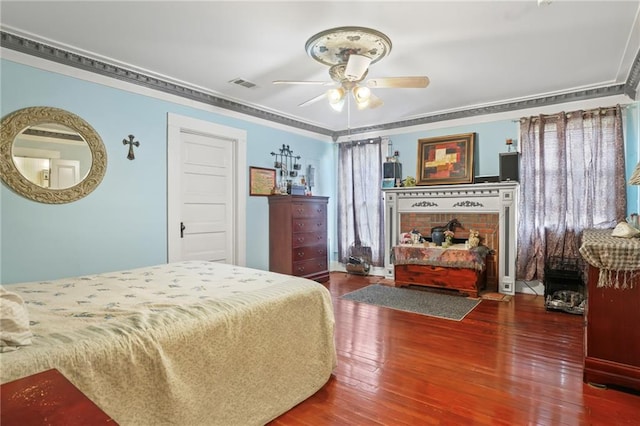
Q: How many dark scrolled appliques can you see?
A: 2